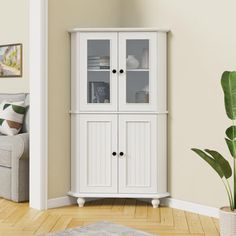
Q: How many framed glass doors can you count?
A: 2